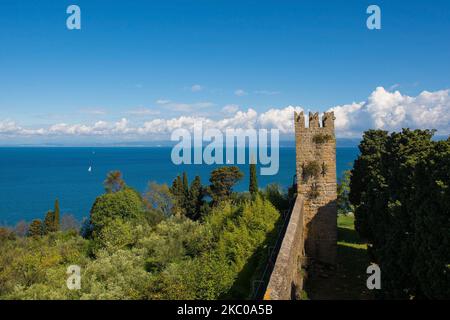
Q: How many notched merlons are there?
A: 3